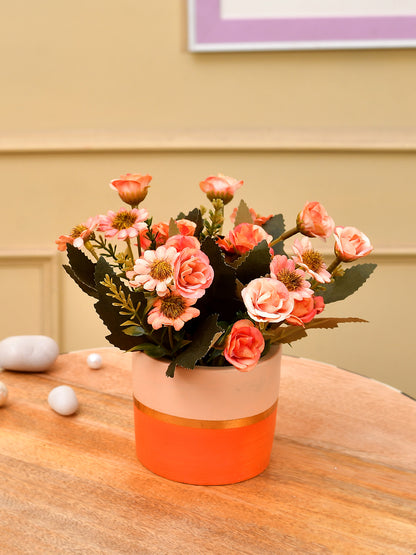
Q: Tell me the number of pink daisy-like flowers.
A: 6